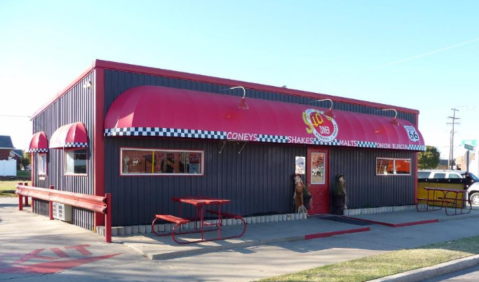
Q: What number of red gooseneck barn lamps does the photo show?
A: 3